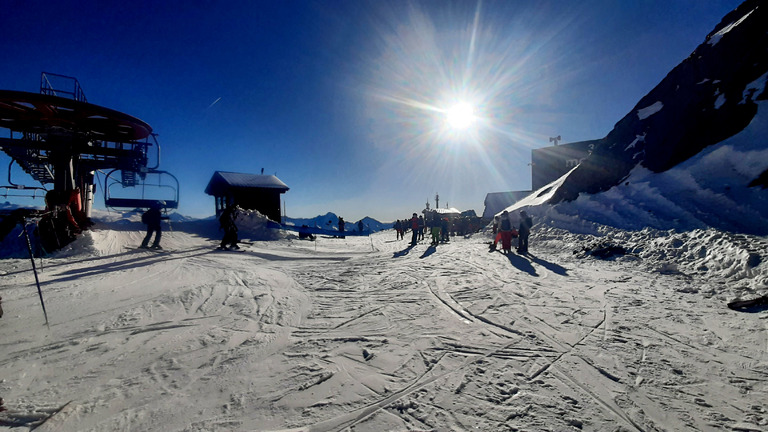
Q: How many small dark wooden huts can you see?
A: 1